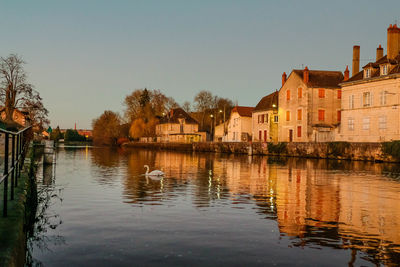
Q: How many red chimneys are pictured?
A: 3